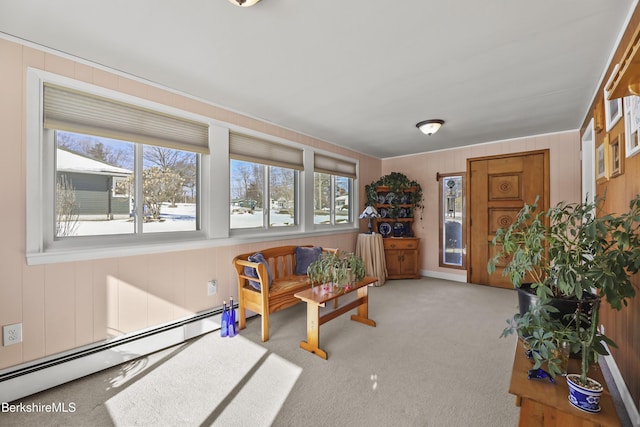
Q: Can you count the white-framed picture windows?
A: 3